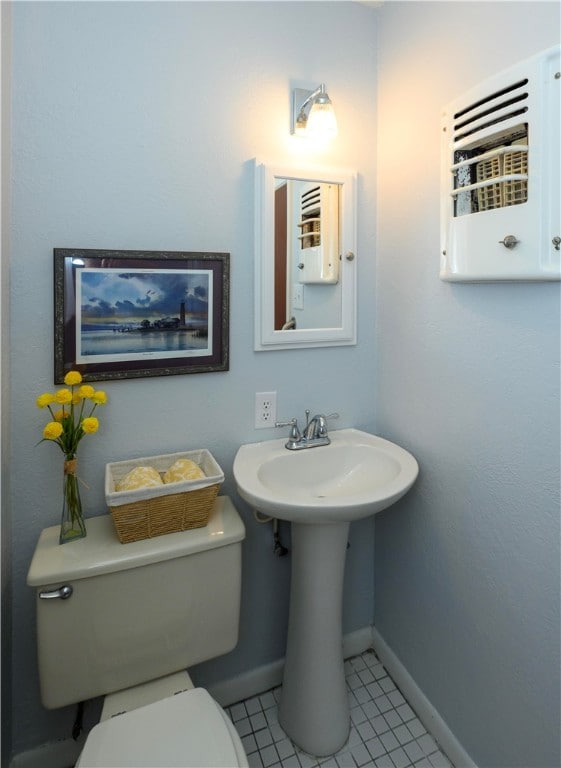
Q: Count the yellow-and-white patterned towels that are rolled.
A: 2